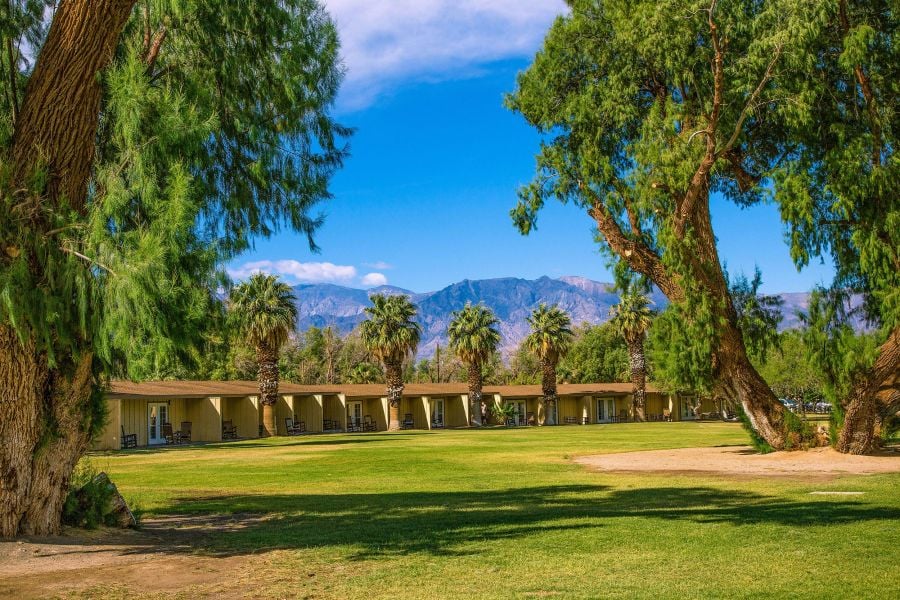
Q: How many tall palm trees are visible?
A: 5